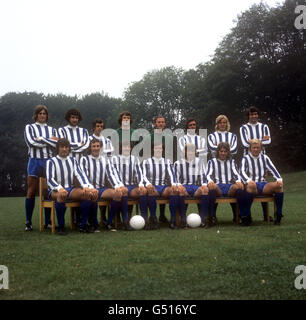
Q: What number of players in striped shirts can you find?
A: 13